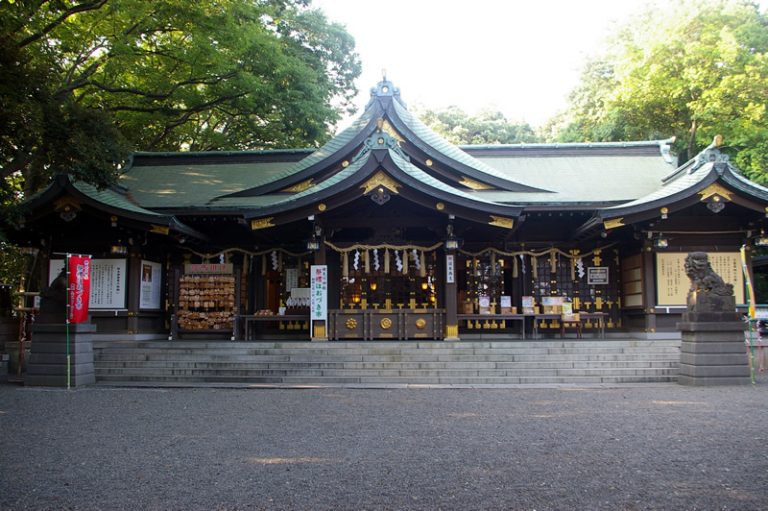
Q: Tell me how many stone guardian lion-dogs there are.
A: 2